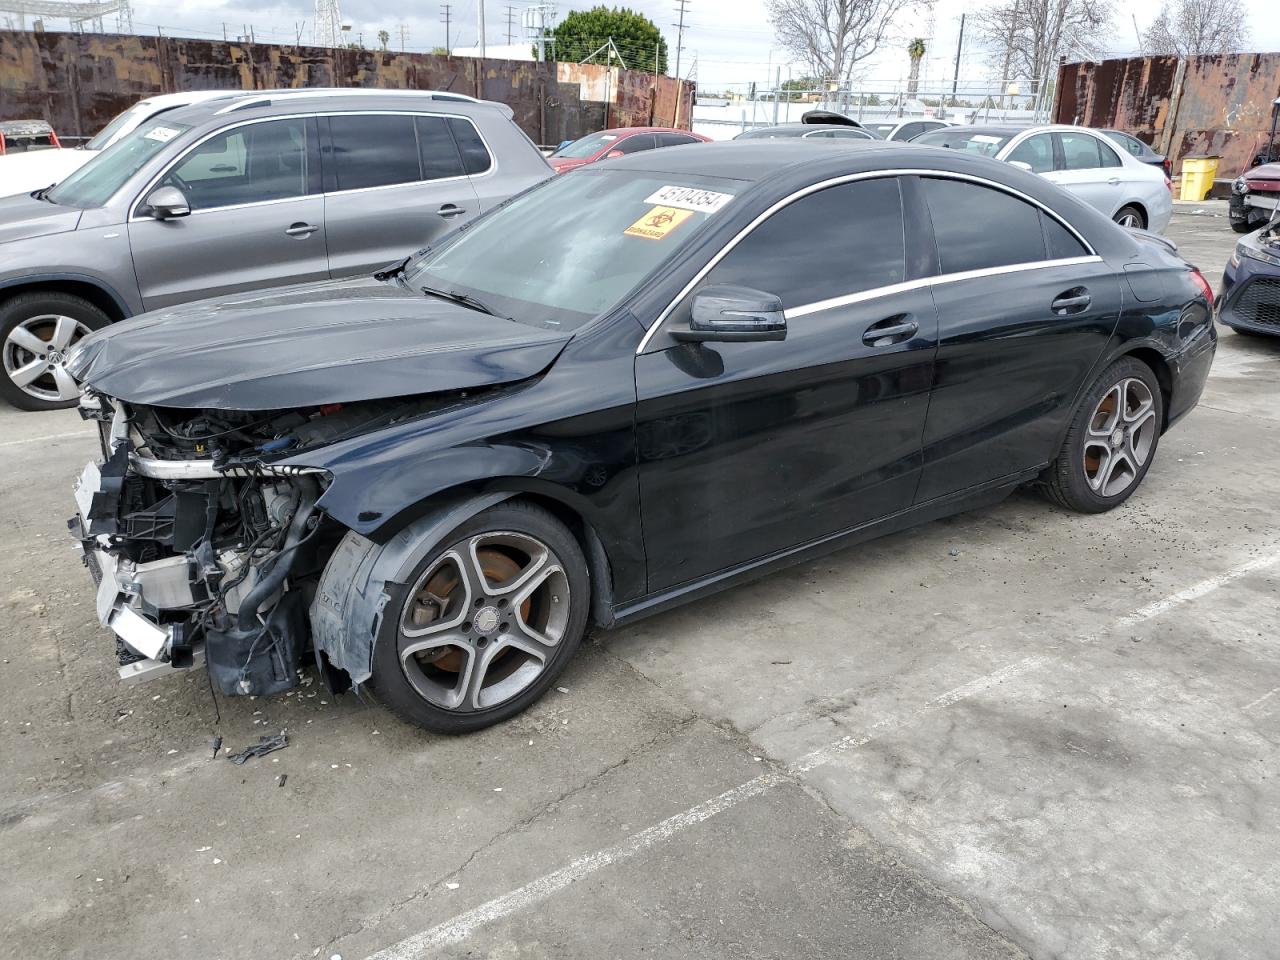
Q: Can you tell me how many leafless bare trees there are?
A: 3